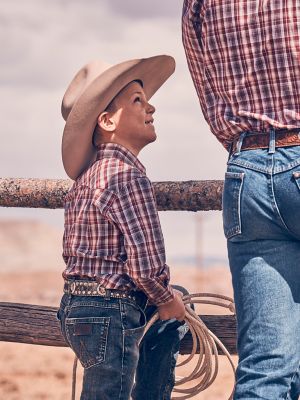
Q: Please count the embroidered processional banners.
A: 0